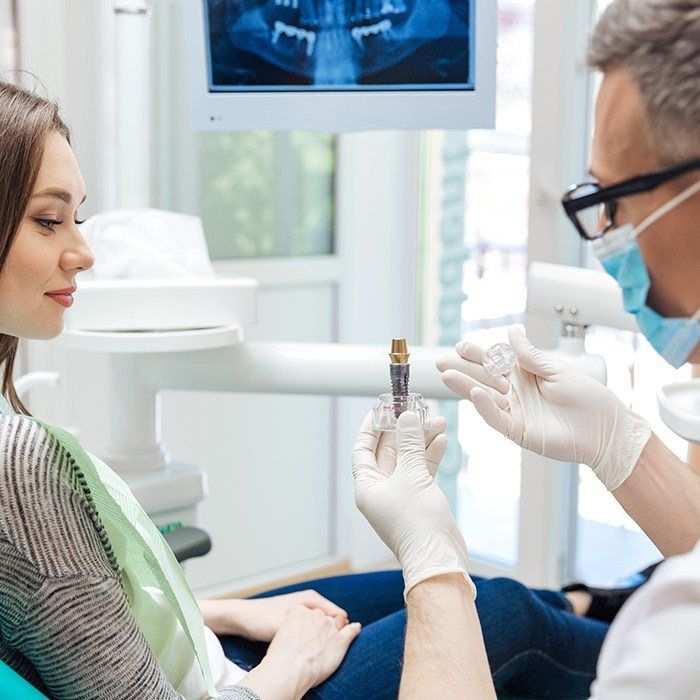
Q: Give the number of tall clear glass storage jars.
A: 0